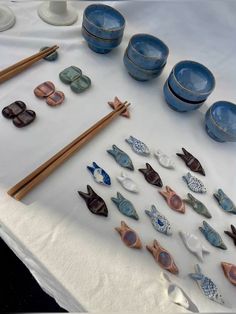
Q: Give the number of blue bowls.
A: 7